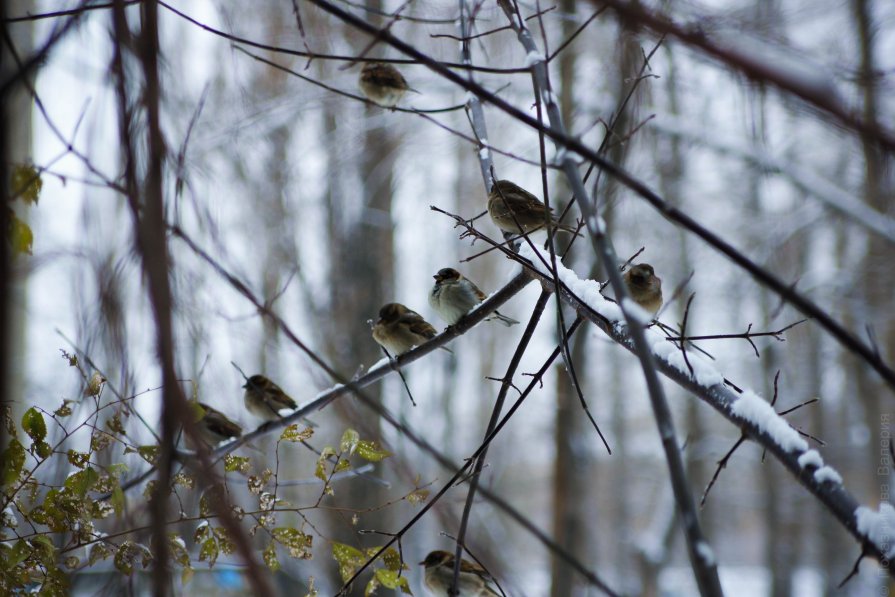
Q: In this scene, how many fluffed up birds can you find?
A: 8